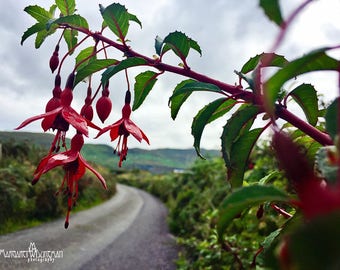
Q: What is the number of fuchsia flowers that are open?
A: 3